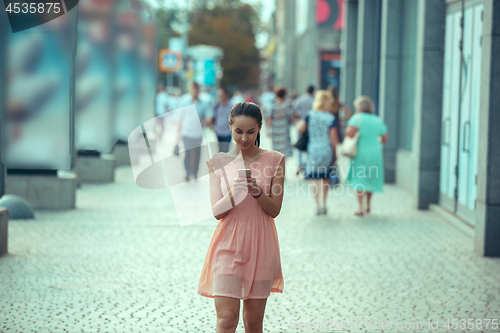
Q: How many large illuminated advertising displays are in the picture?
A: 4